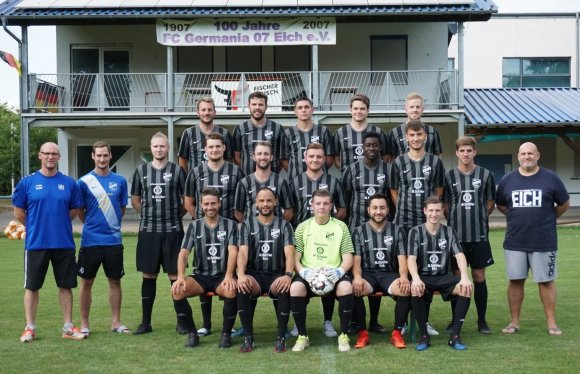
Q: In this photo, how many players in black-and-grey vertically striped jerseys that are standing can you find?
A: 12